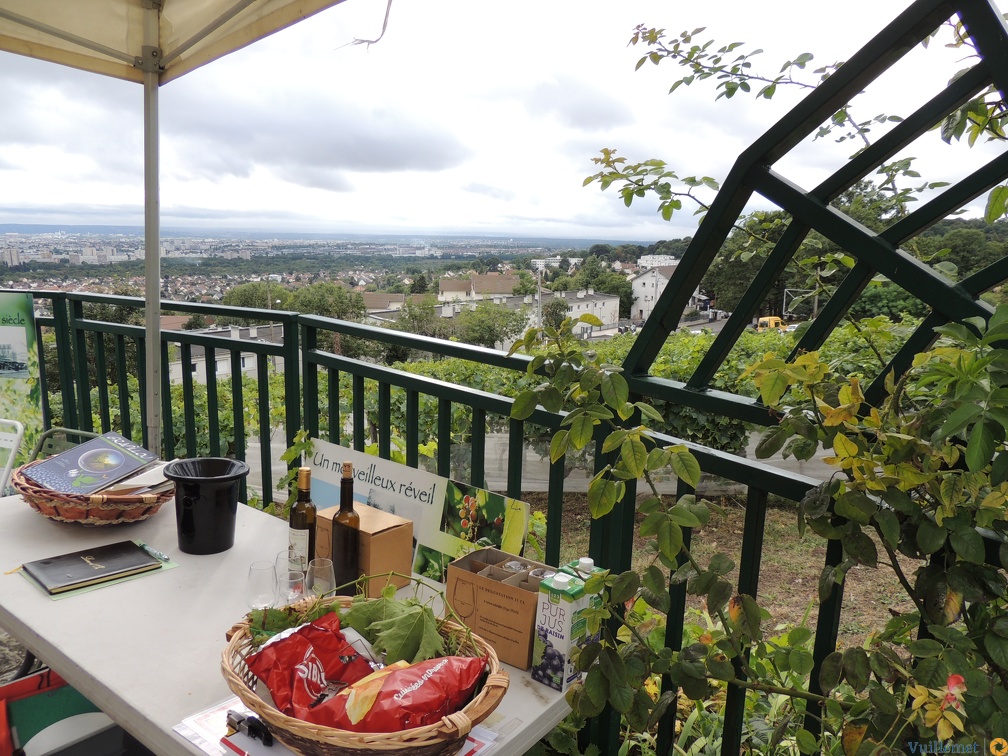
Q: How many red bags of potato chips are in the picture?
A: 2